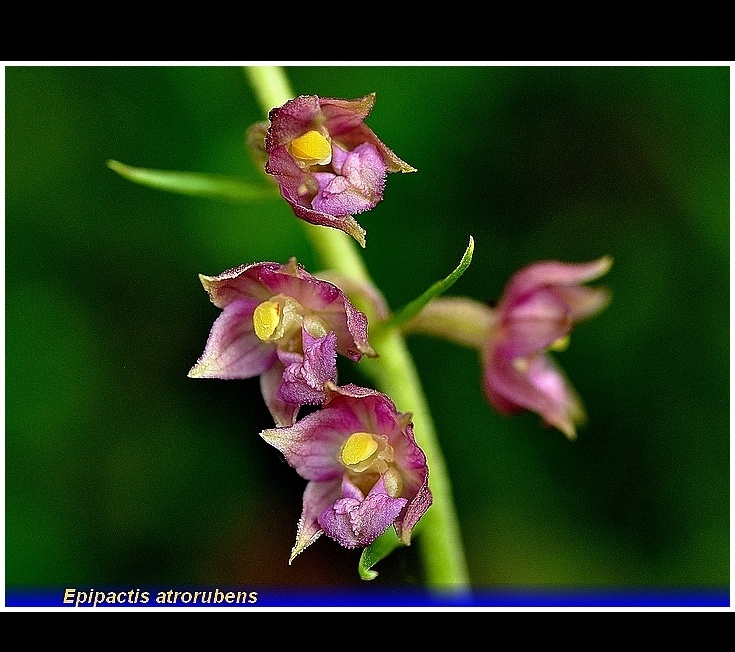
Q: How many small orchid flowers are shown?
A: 4